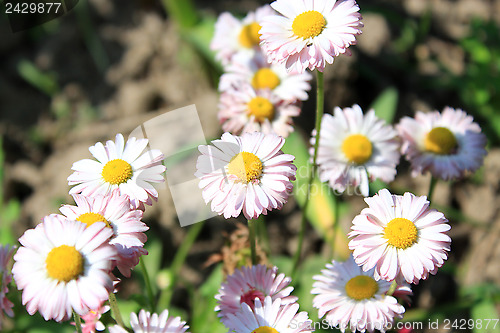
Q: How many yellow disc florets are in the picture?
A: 13